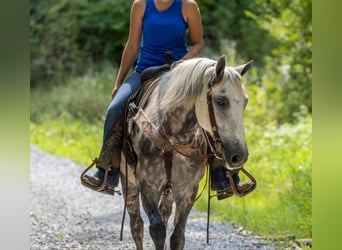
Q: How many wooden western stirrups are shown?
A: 2